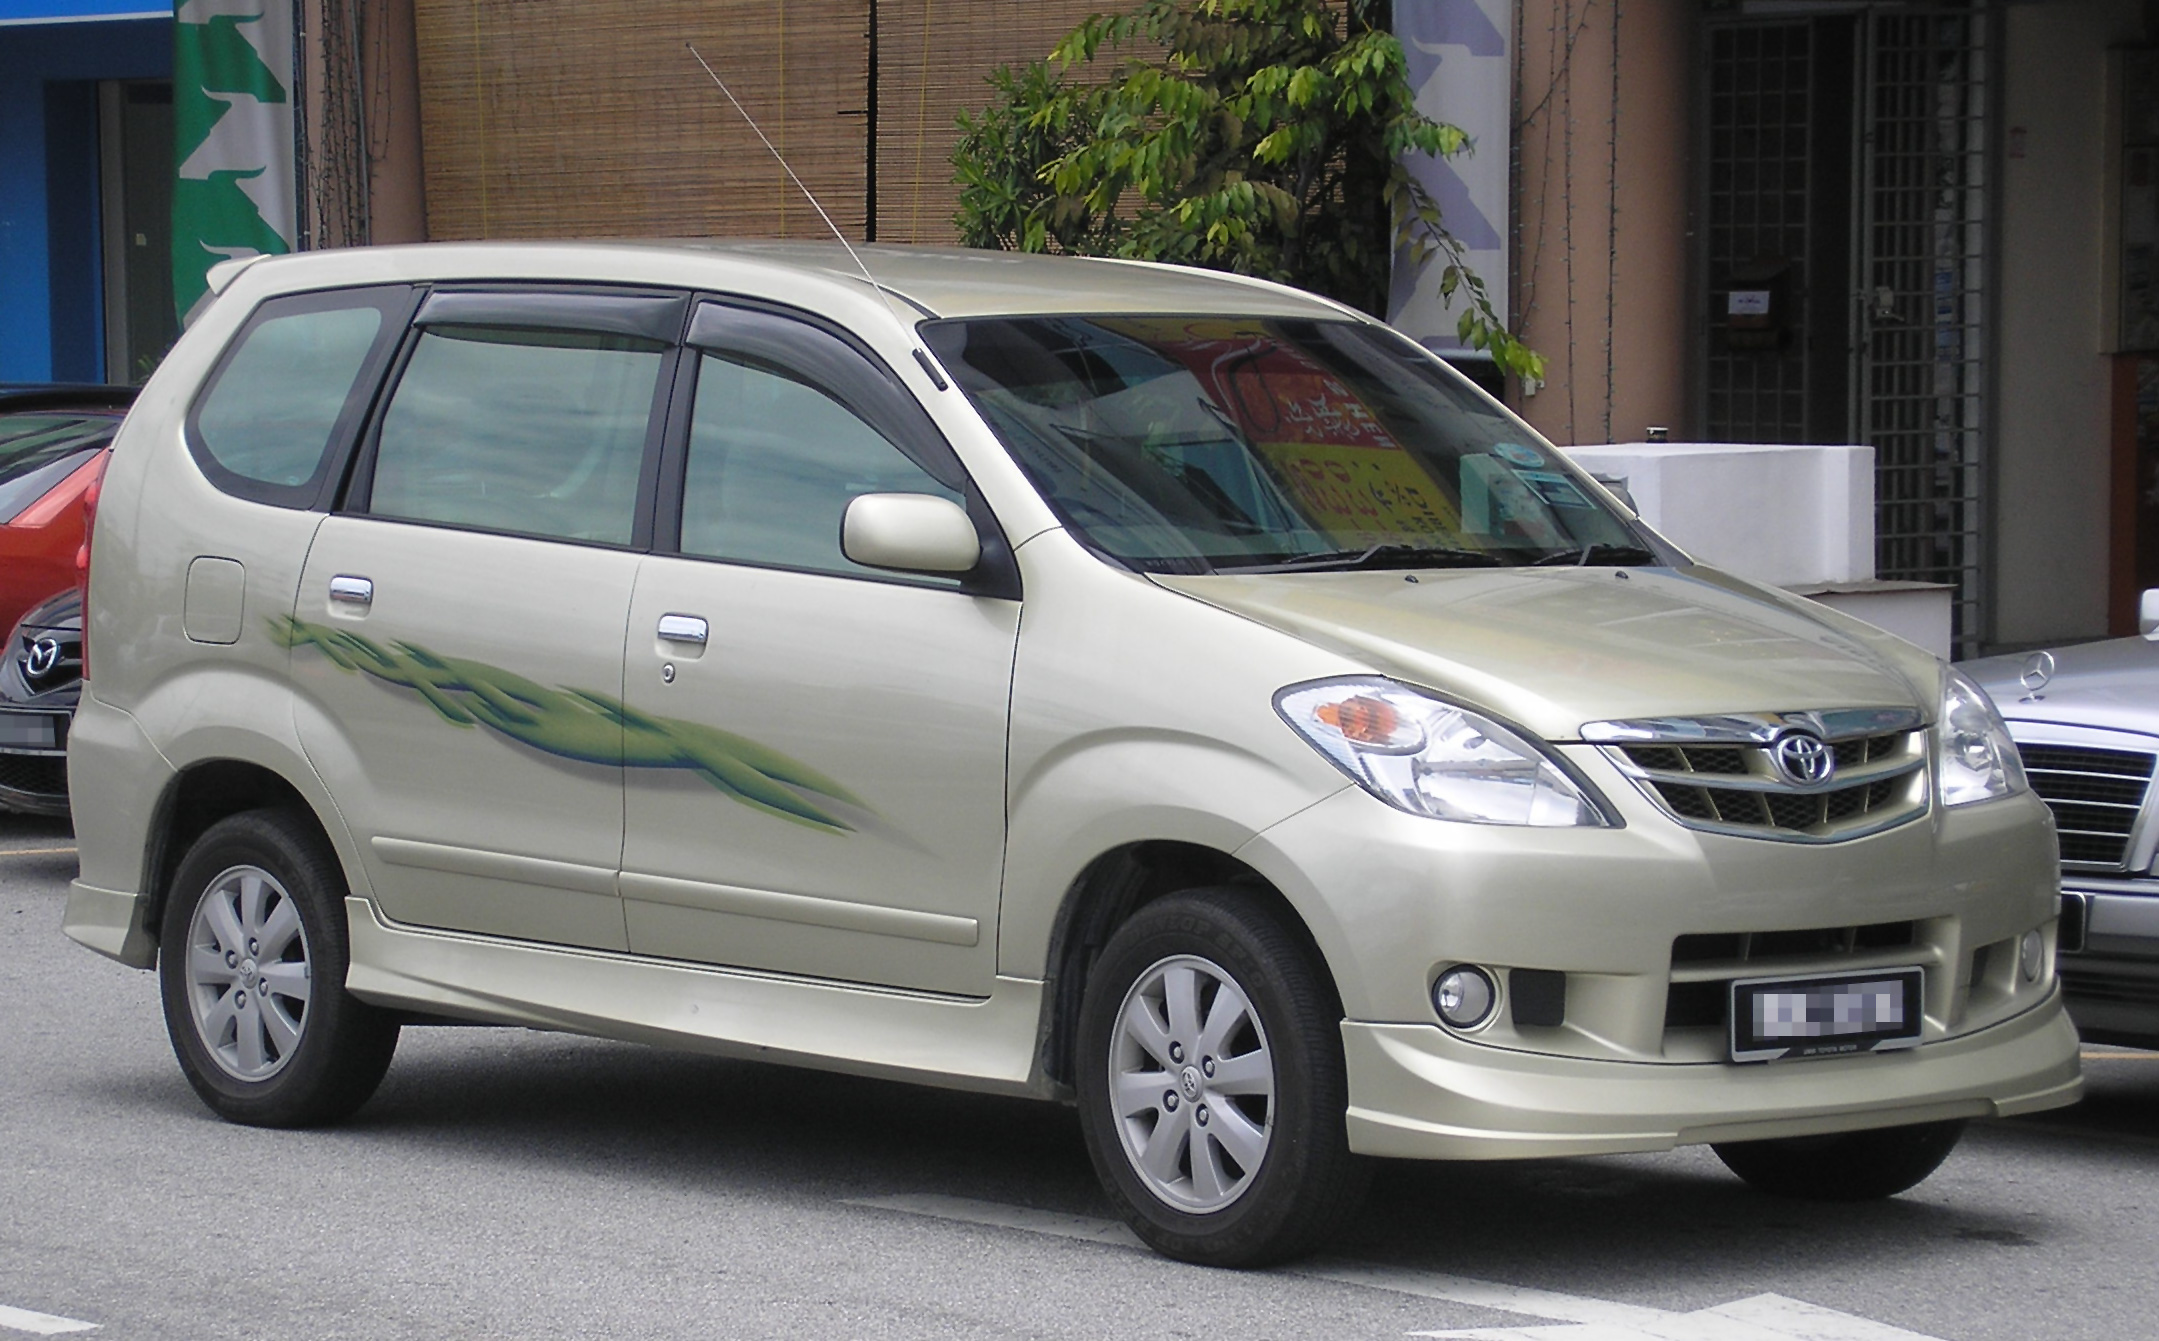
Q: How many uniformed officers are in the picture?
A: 0